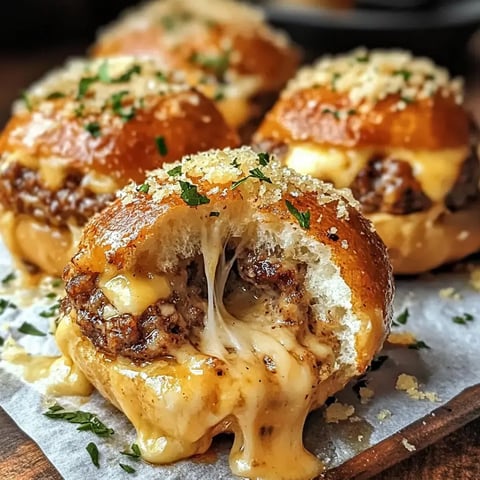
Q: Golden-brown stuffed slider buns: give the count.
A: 4